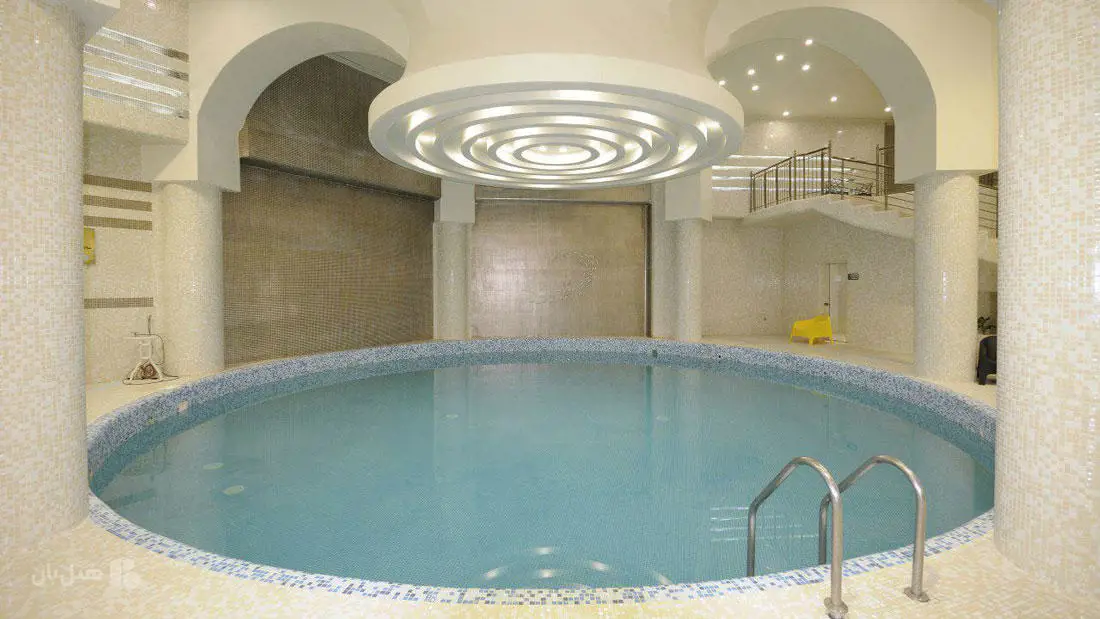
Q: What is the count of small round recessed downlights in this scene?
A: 9